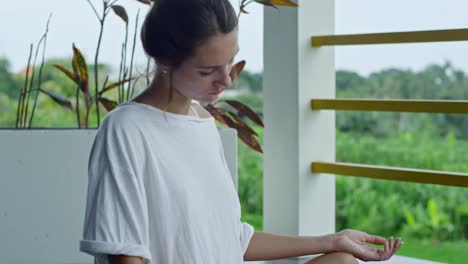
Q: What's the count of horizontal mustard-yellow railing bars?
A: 3